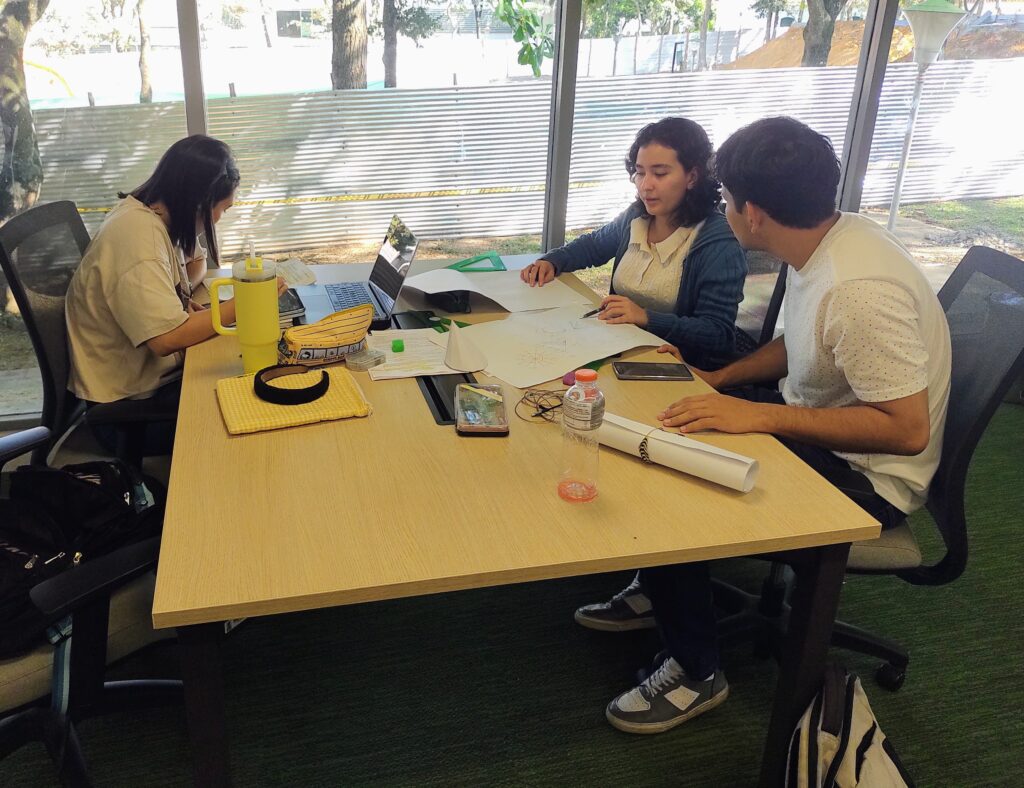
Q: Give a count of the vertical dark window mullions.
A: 3